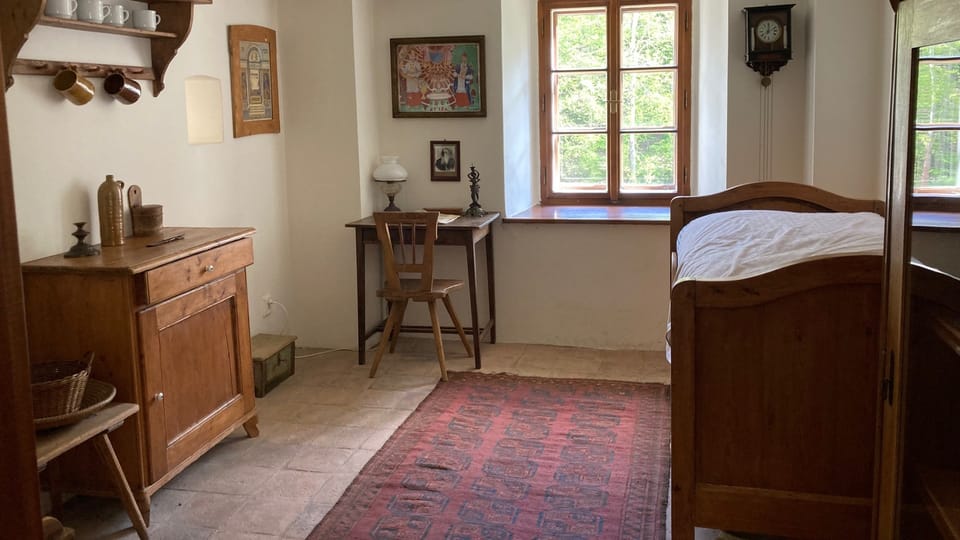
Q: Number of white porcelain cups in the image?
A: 4